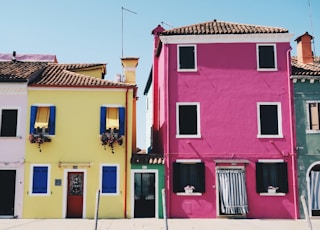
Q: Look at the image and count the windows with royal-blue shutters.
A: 4